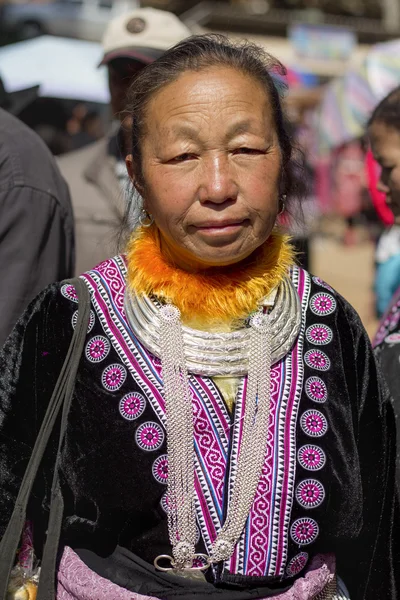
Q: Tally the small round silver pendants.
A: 4